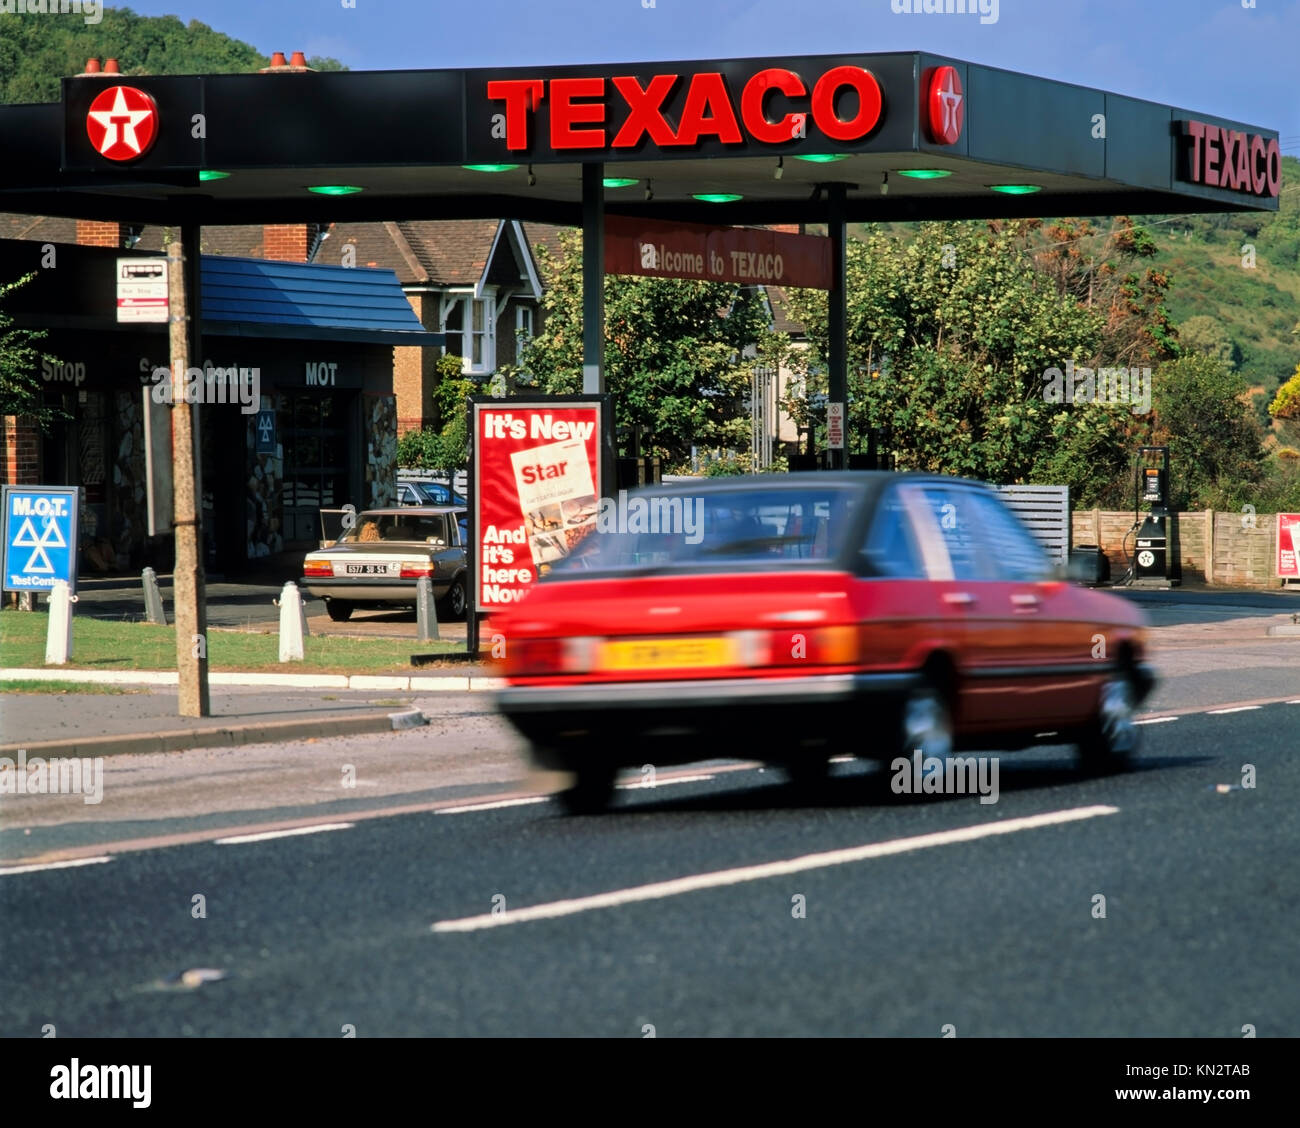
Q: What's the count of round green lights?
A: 8